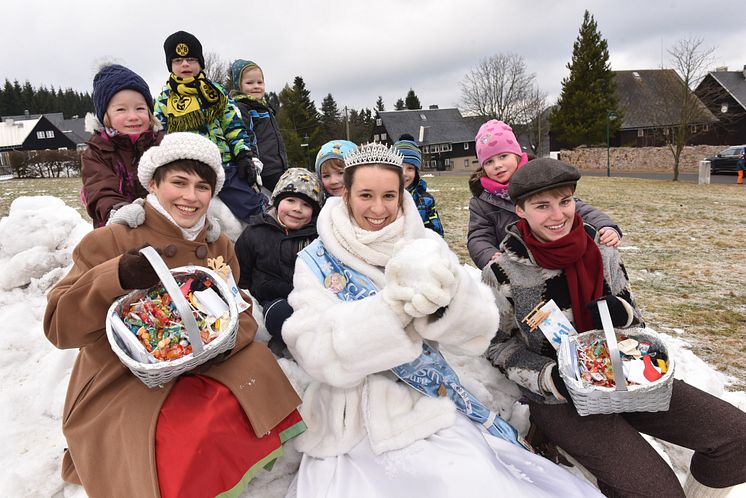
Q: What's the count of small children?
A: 7